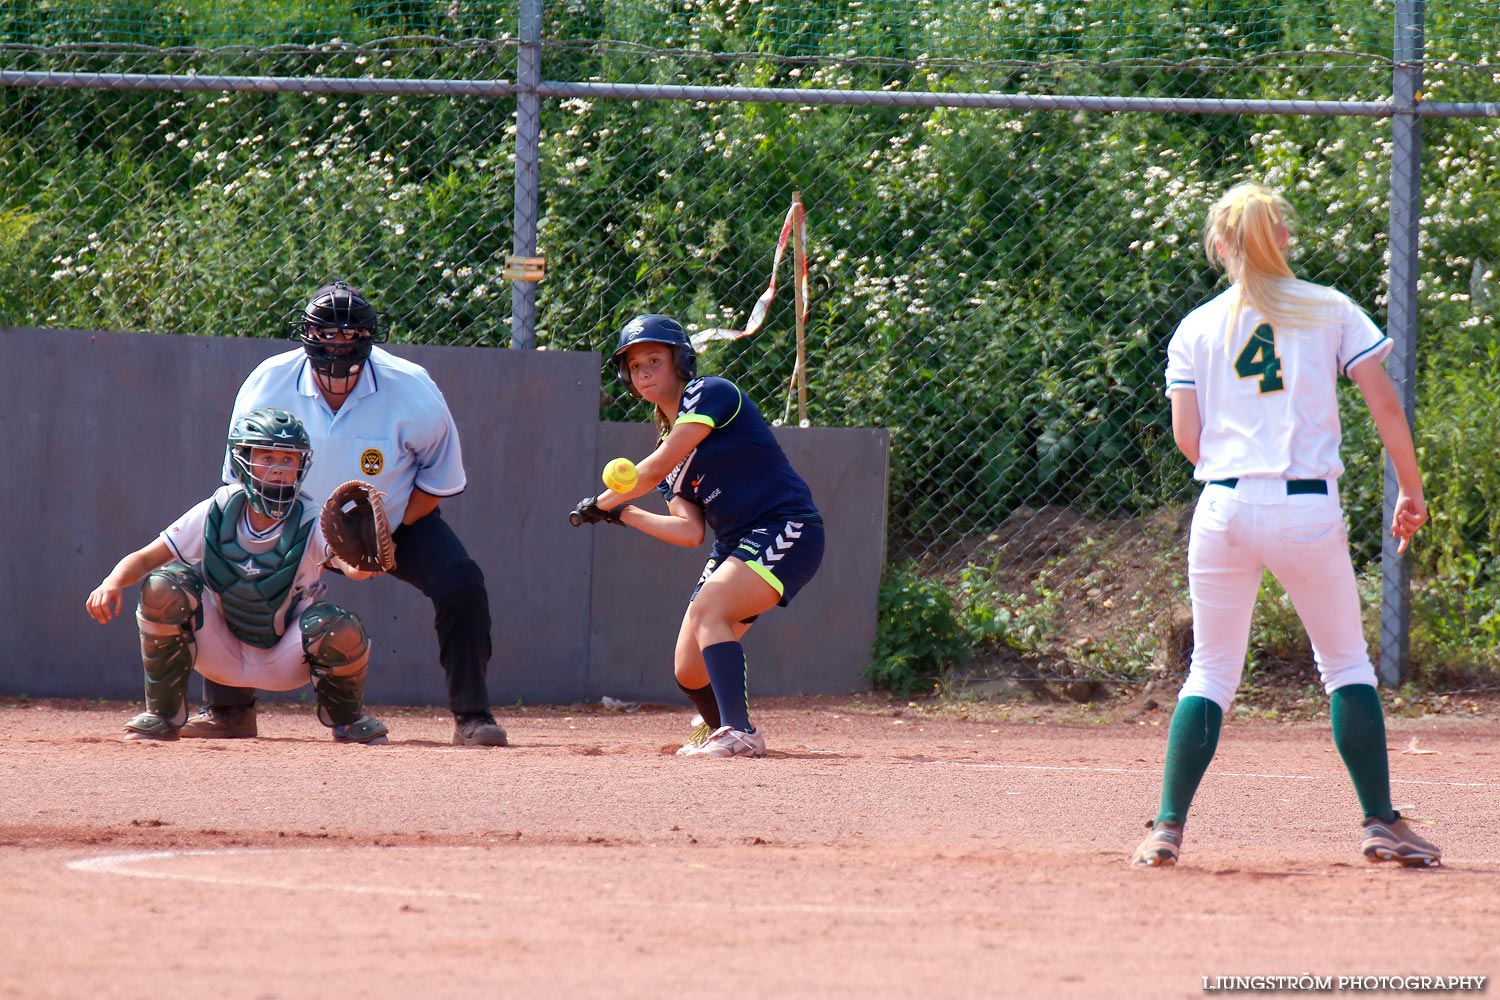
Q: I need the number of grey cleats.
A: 2